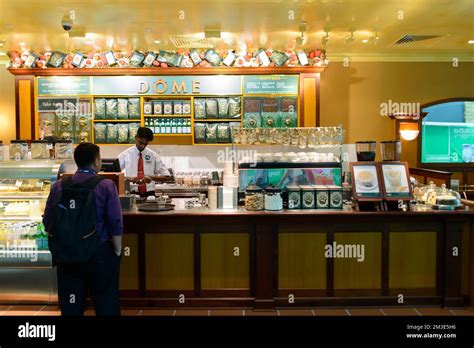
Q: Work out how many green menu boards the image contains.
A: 2